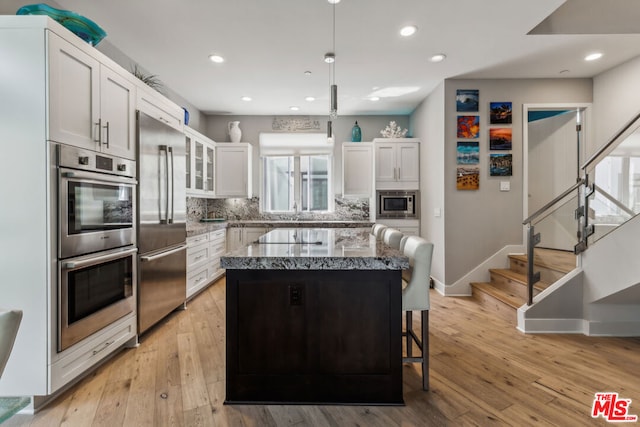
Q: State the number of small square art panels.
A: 7